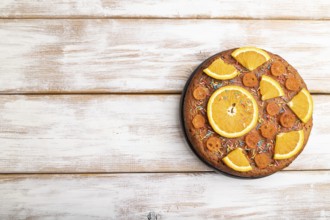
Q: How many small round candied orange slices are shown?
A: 11